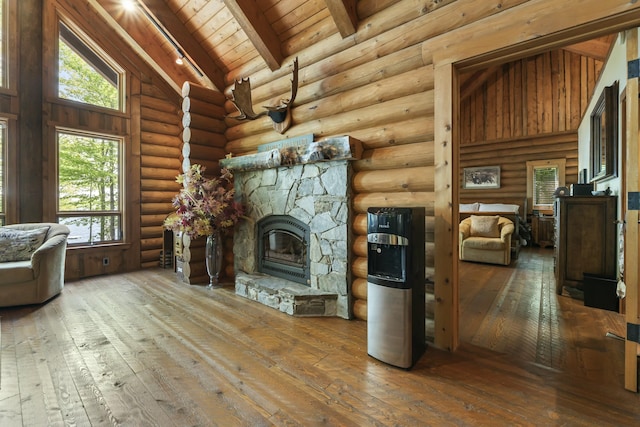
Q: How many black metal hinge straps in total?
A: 3